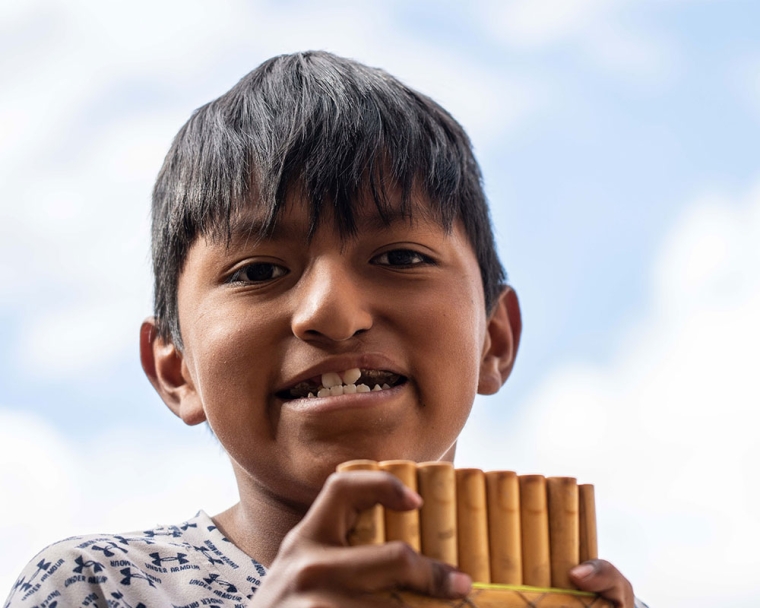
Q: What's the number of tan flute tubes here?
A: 8